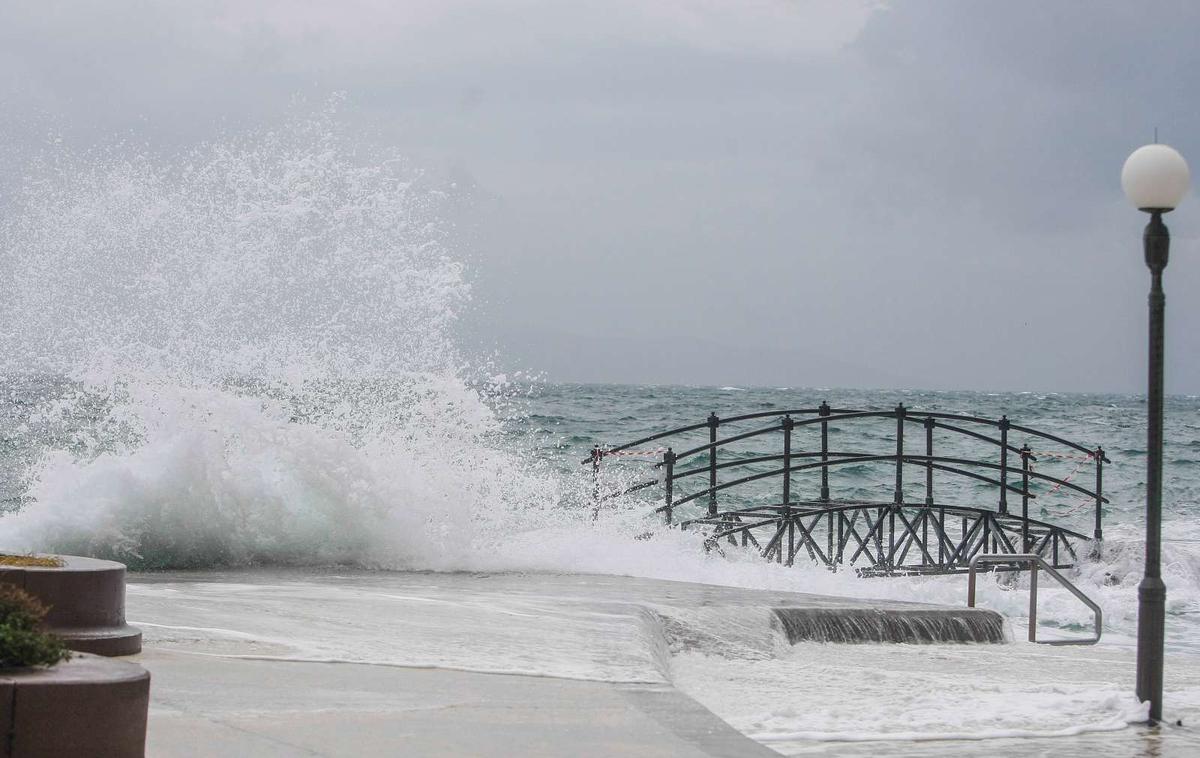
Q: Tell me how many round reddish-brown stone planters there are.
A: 2